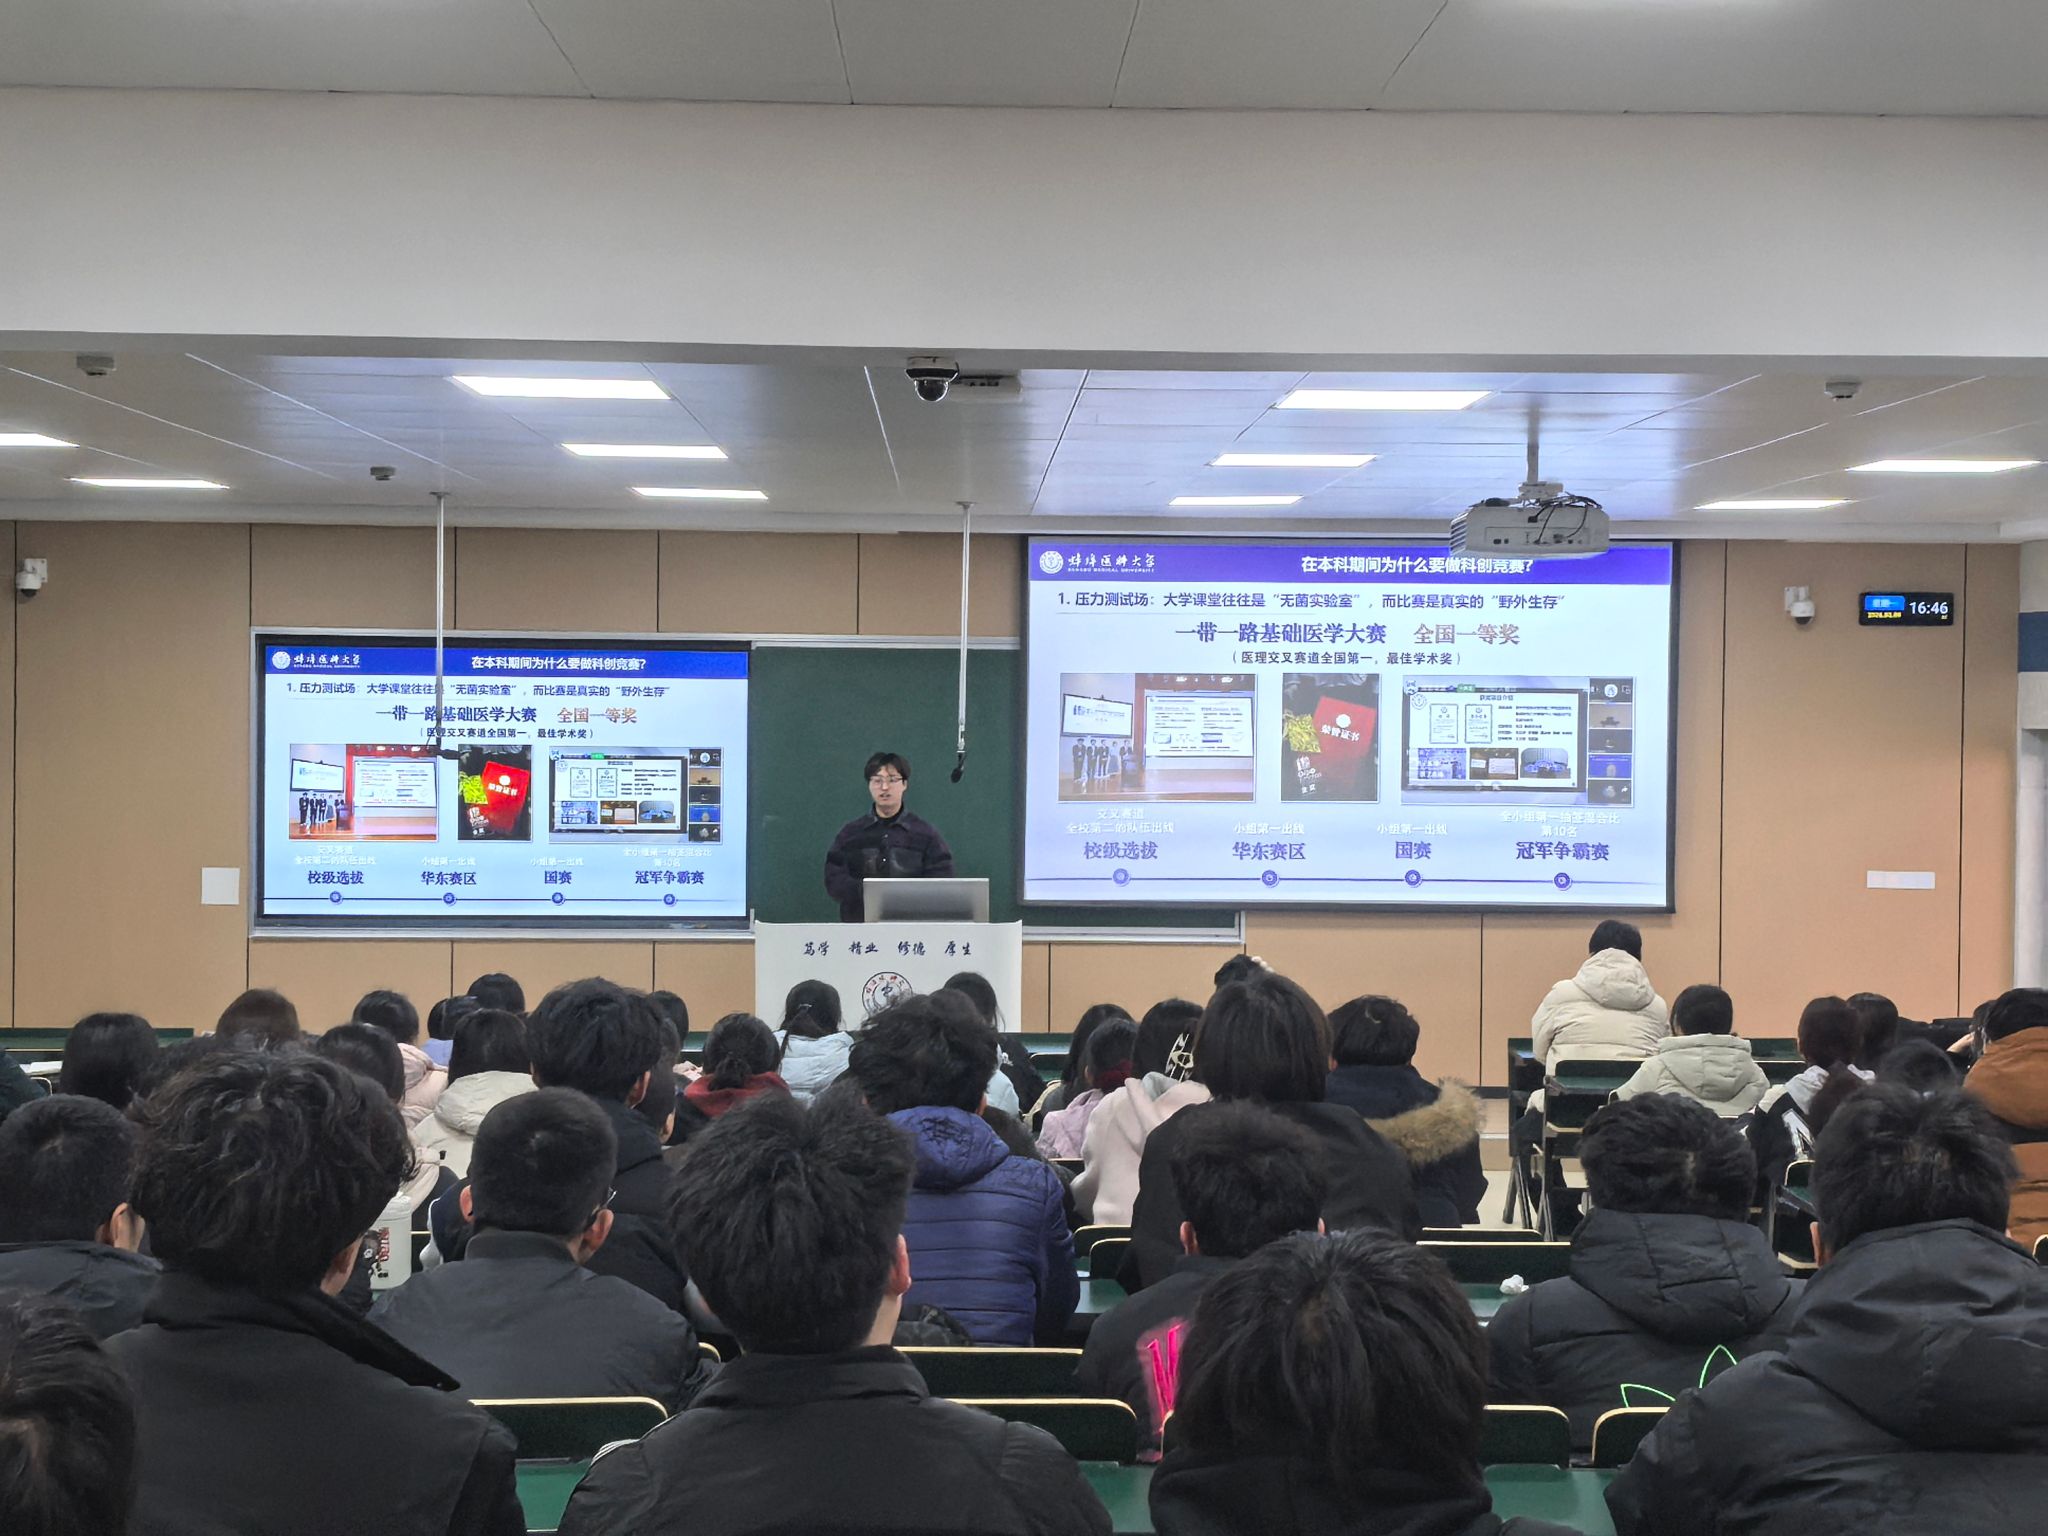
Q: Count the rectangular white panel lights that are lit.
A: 10